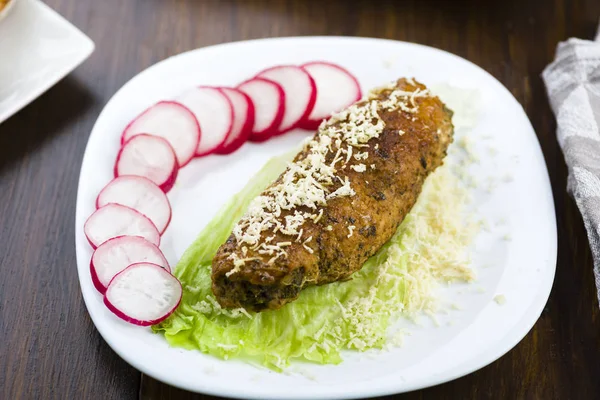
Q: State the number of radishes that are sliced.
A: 11